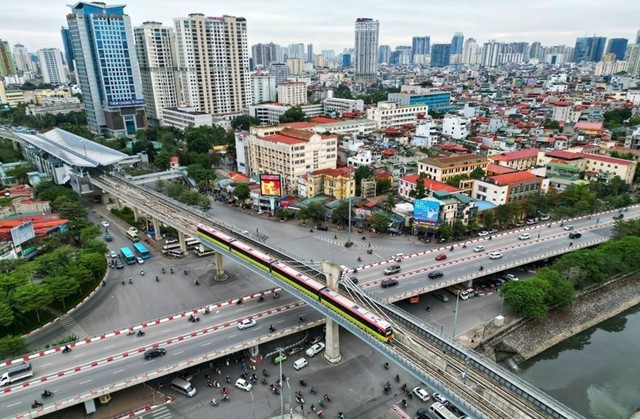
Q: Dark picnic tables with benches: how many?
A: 0